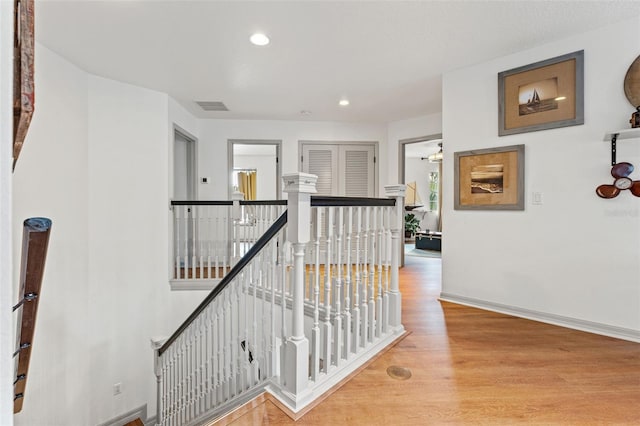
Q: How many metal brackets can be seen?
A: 5